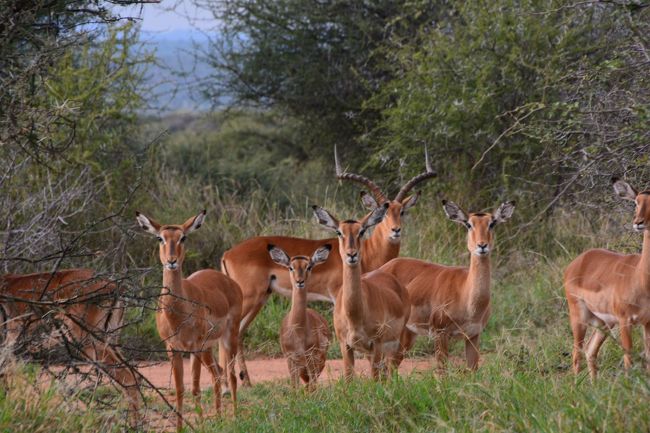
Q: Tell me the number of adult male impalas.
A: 1